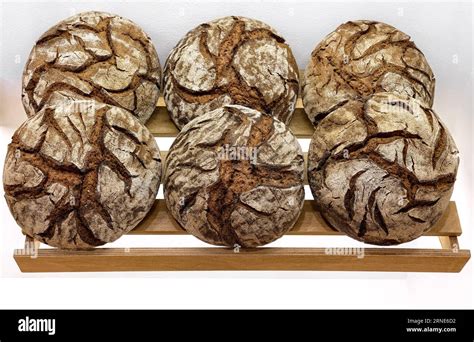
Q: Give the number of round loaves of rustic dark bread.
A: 6